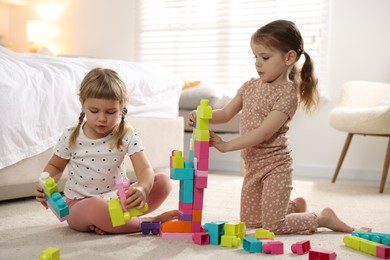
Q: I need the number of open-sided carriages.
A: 0